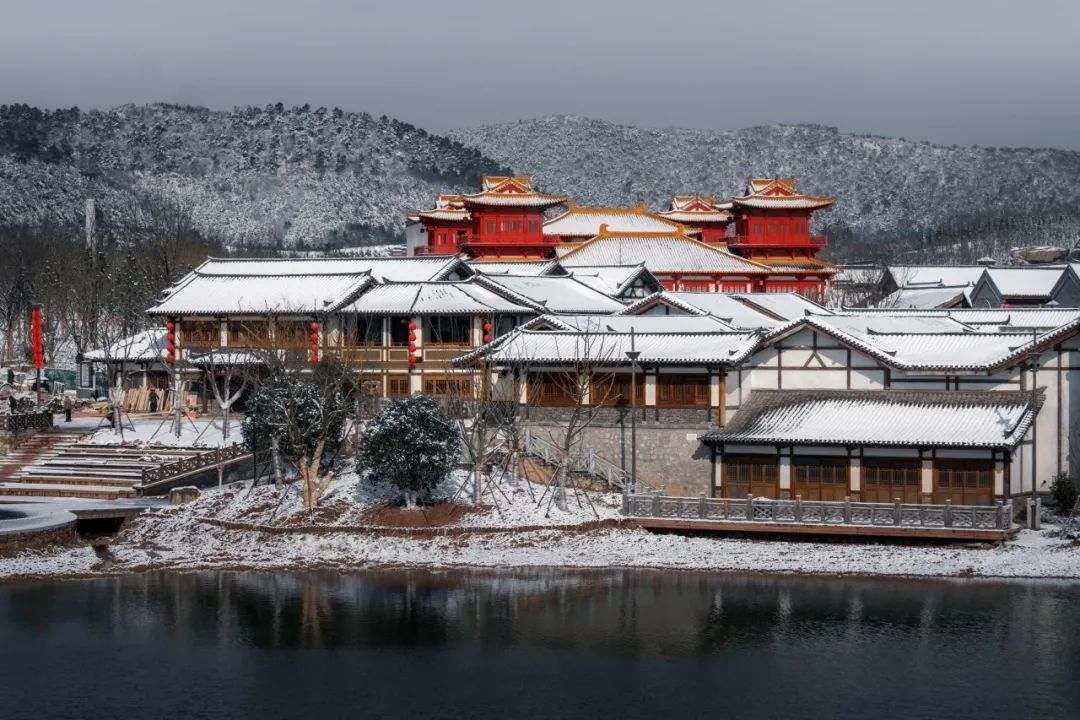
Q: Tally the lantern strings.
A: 5